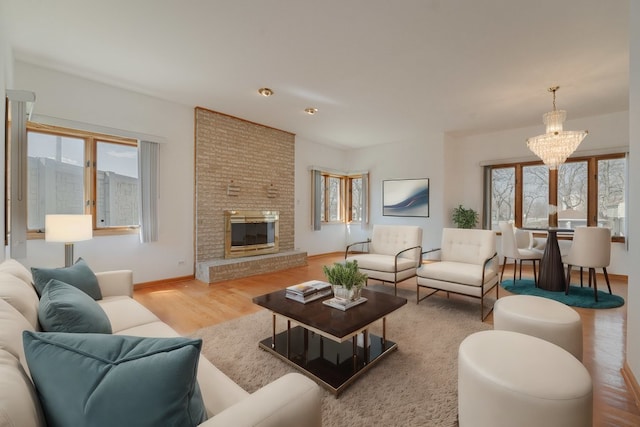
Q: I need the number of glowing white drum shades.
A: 1